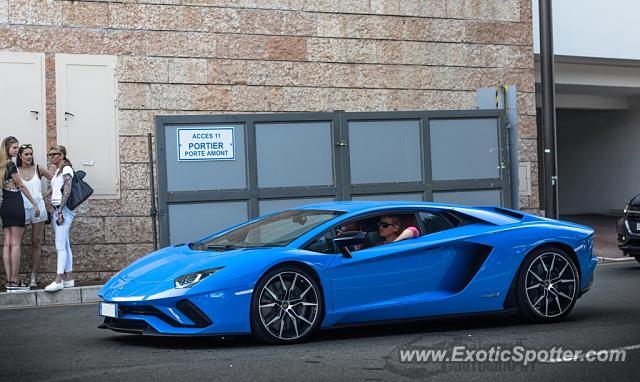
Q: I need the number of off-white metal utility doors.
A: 2